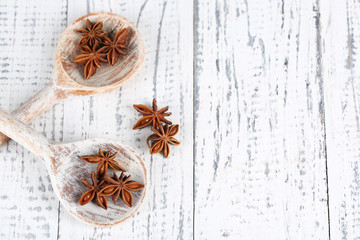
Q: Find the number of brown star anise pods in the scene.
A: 8